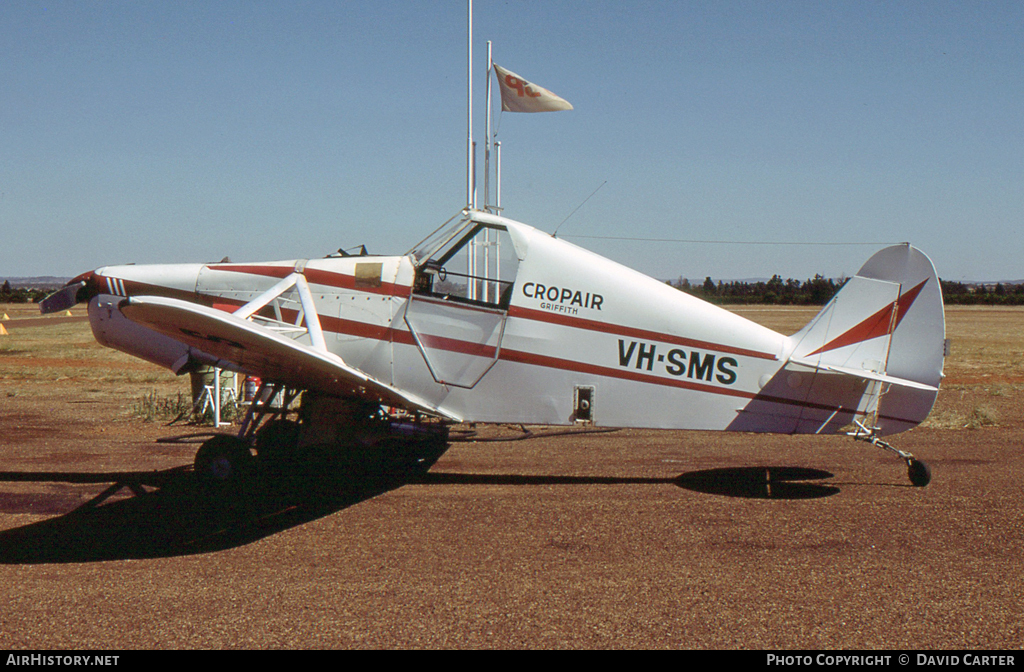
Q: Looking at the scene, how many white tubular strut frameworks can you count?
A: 1